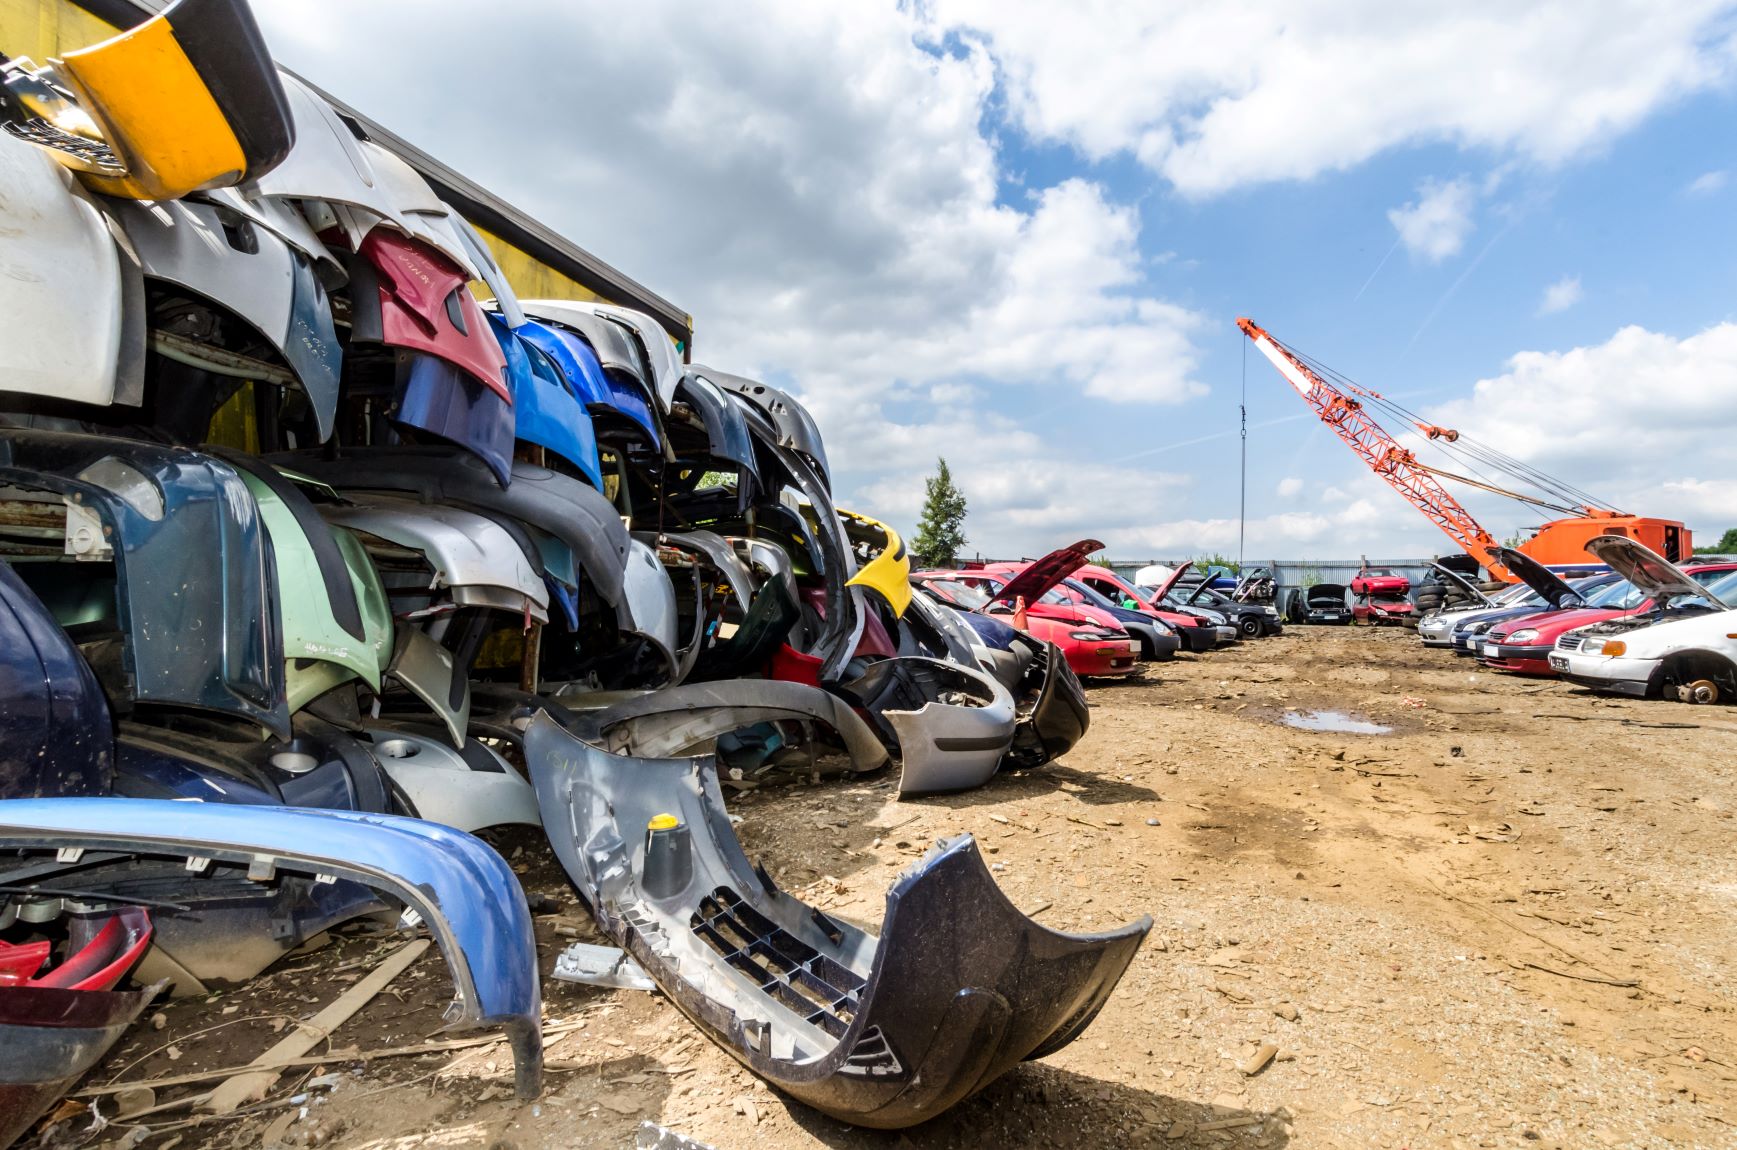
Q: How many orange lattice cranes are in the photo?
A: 1